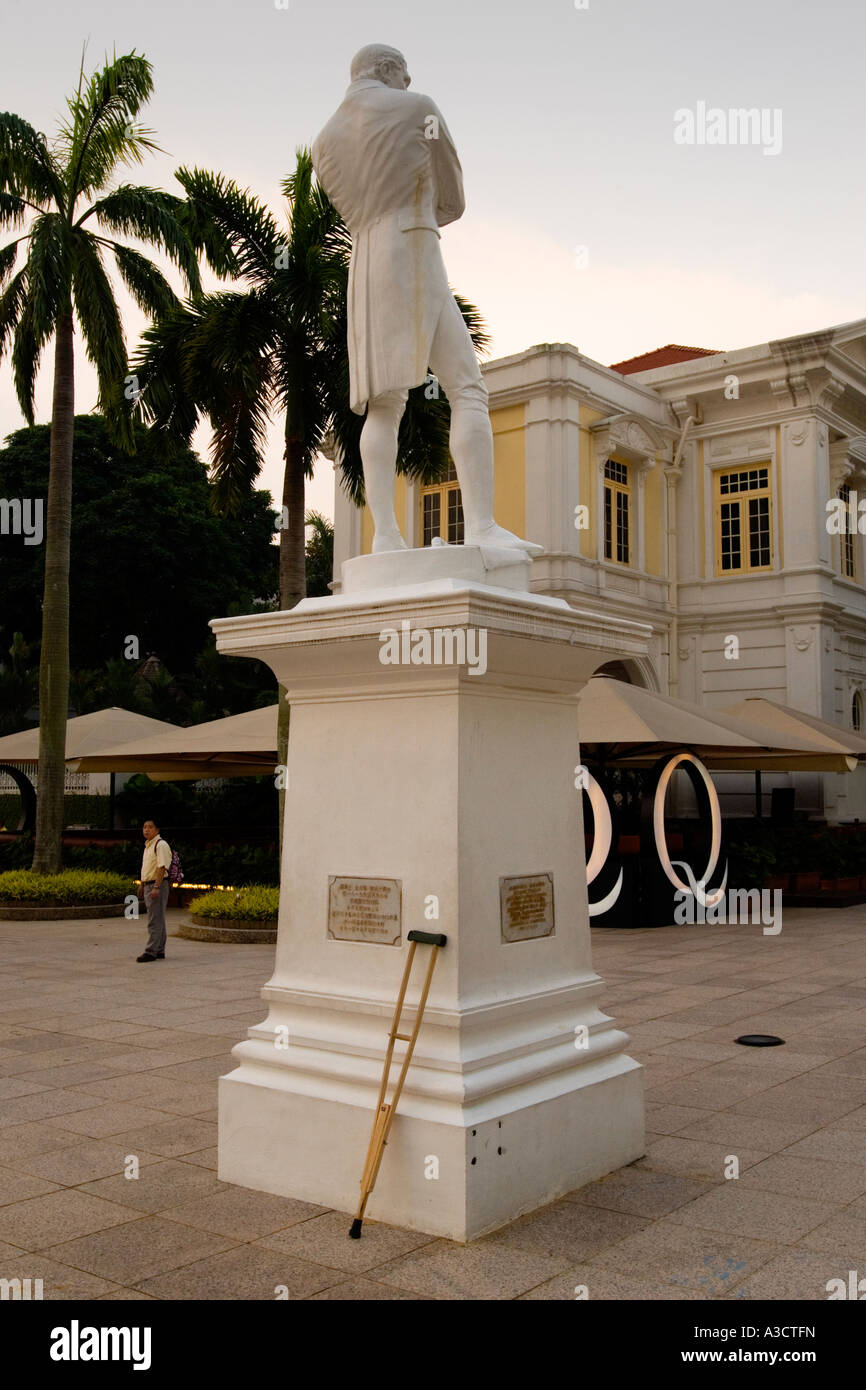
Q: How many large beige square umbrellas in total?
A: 4